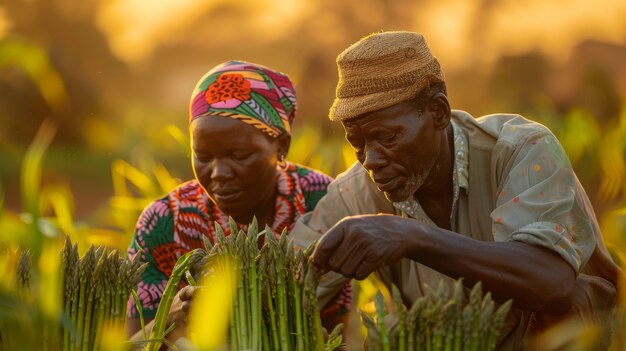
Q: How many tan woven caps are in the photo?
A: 1